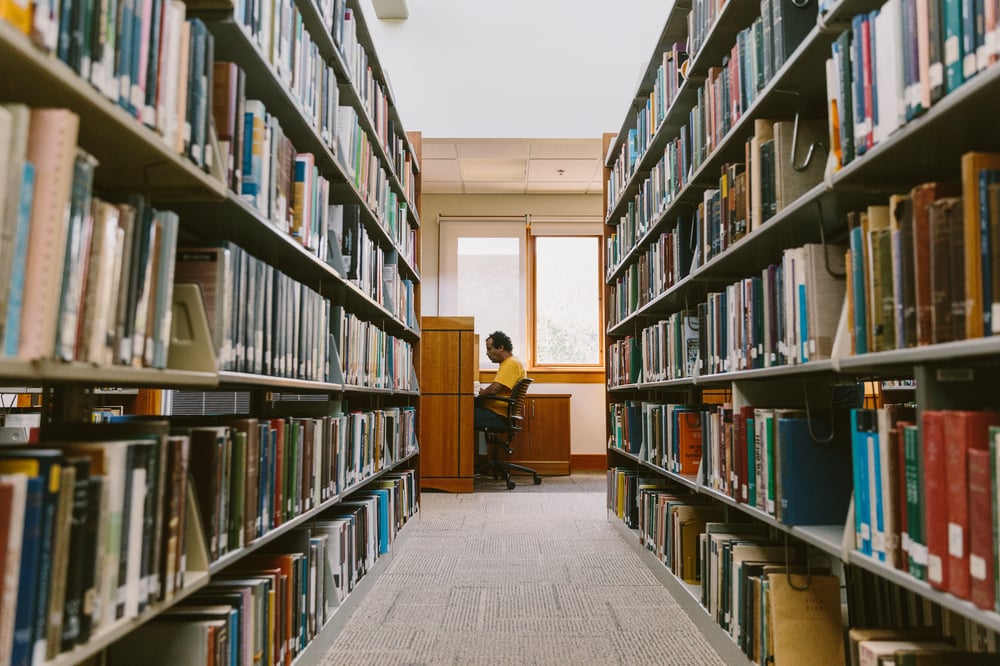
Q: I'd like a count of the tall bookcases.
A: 2